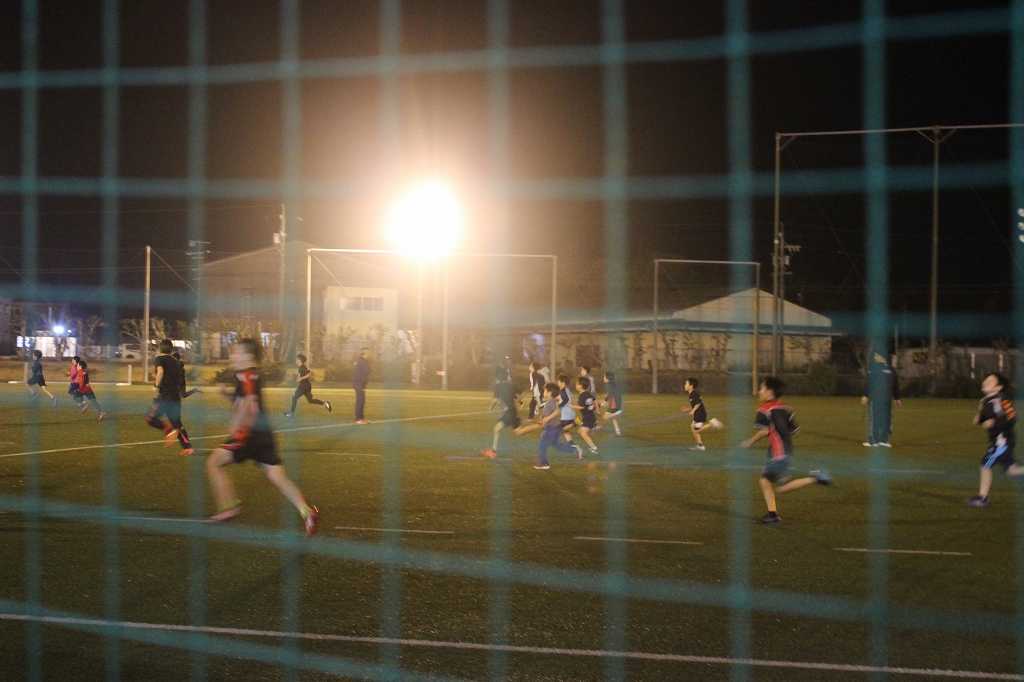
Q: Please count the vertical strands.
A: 10